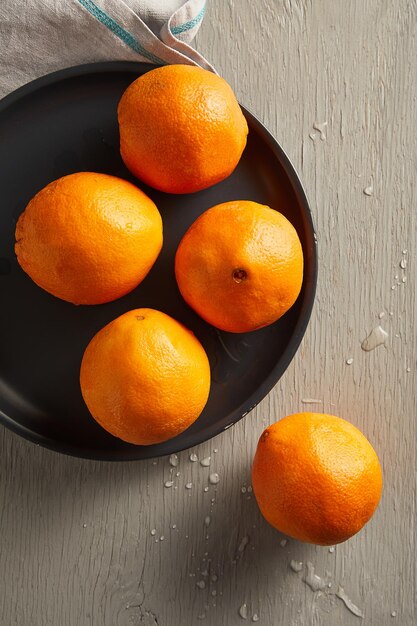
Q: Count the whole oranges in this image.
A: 5